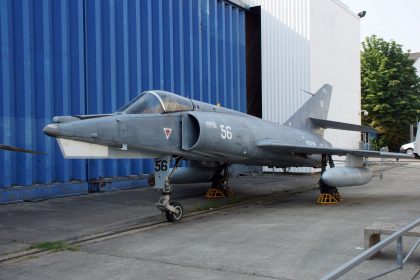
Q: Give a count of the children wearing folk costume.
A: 0